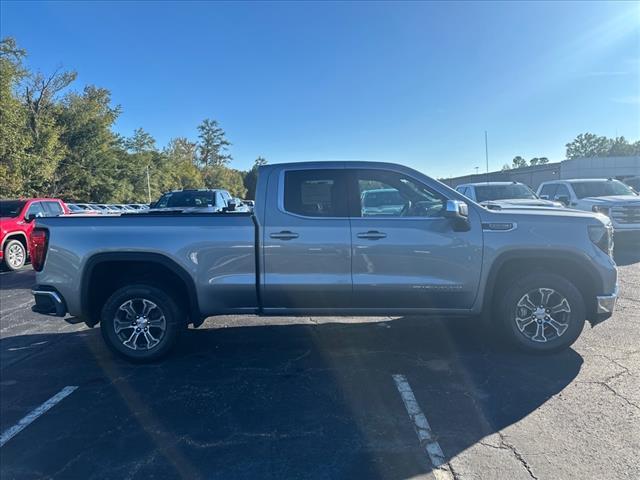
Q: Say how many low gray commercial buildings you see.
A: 1